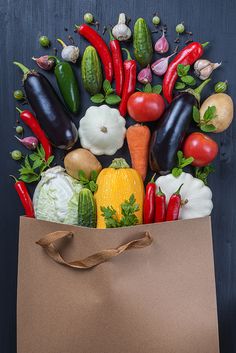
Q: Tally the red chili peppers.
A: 9